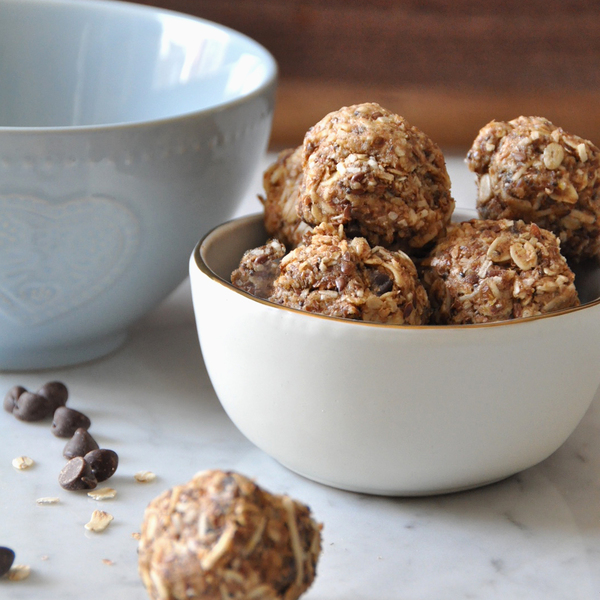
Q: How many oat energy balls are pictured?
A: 6